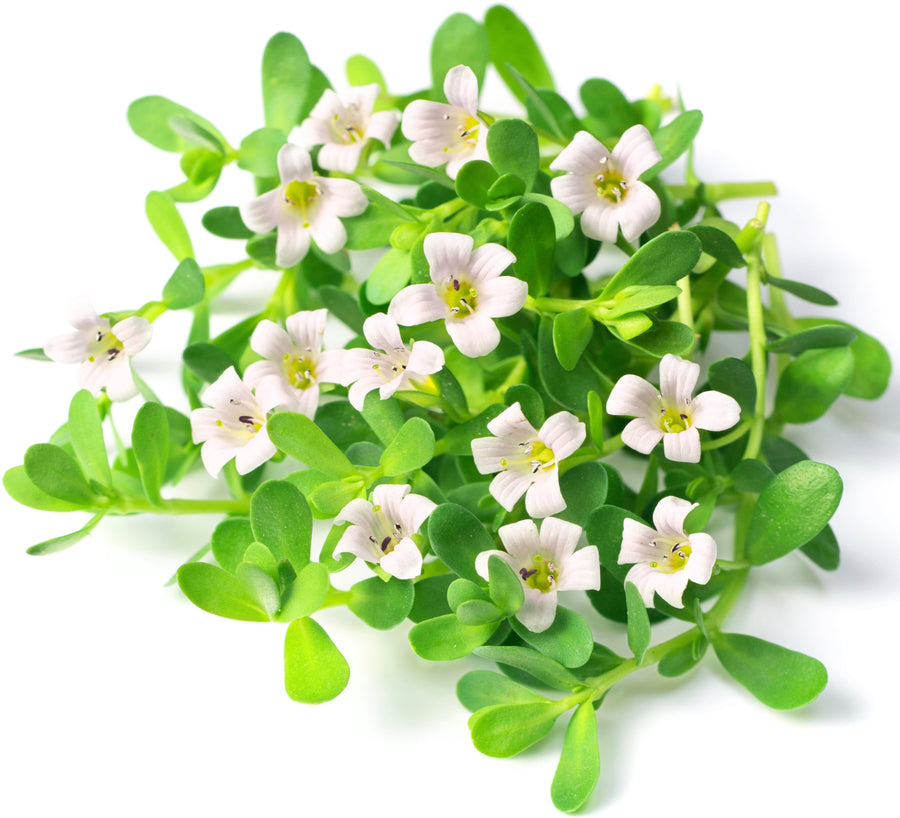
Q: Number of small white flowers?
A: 14